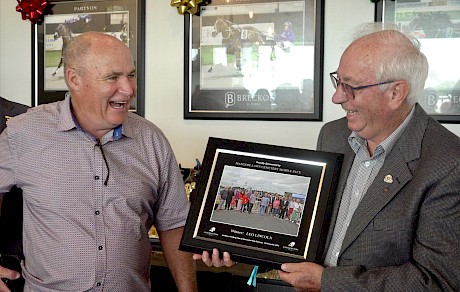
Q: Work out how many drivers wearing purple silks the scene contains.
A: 1